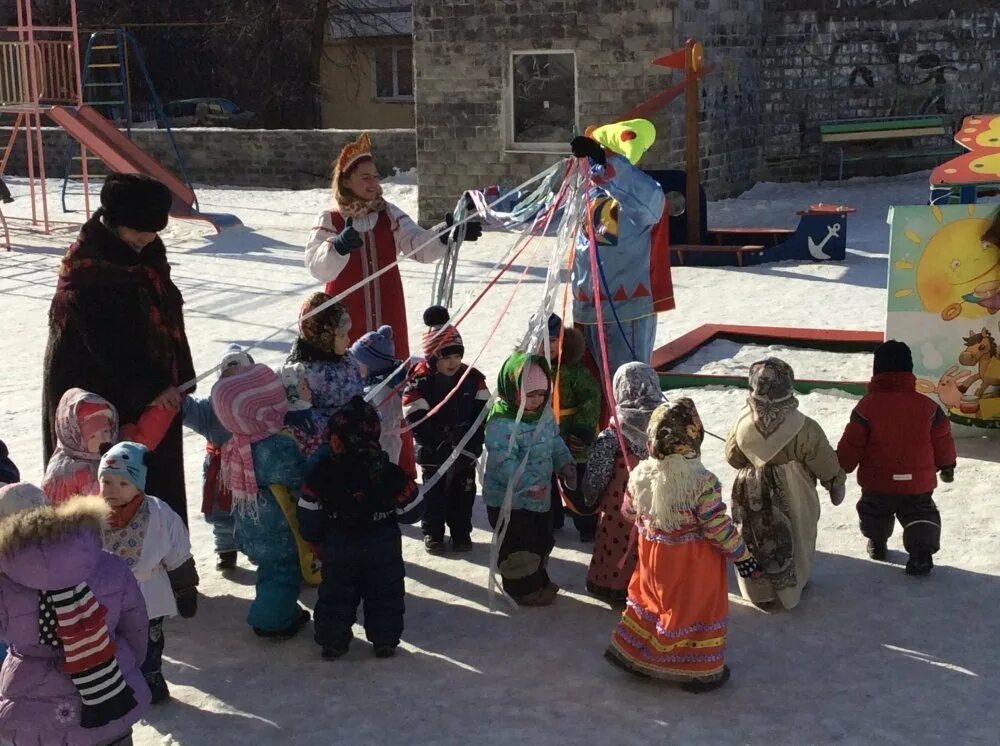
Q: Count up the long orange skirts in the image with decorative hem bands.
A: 1